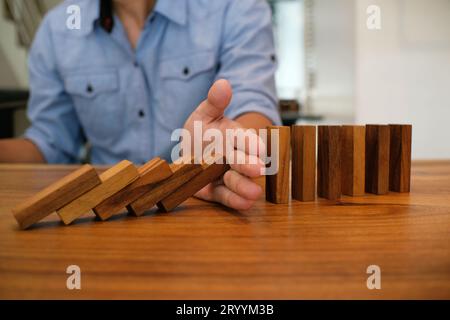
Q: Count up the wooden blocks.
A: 11